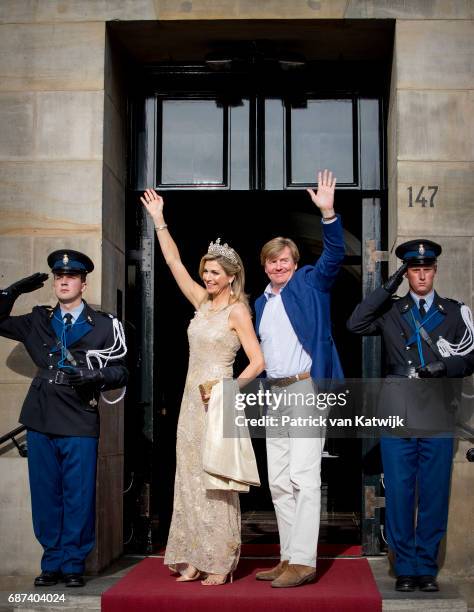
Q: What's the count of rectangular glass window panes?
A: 2